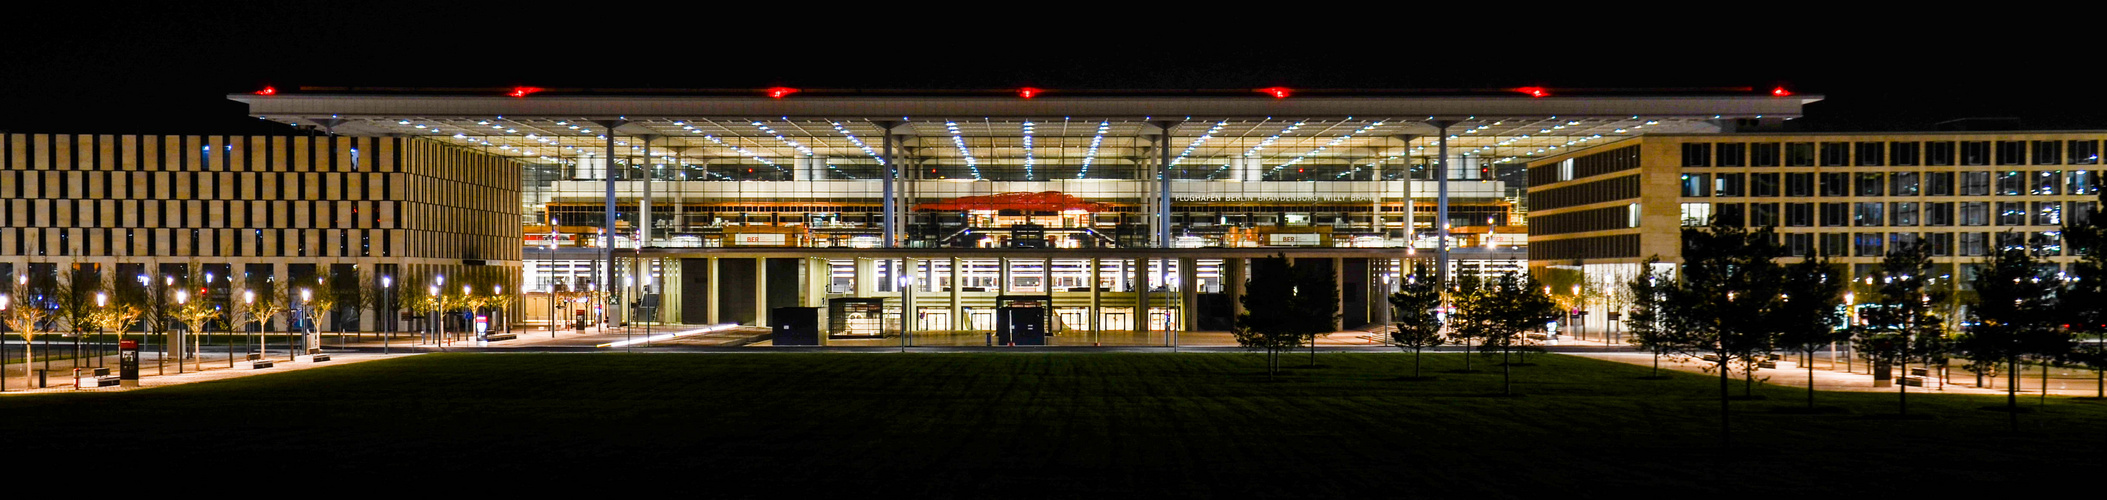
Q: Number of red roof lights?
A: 7